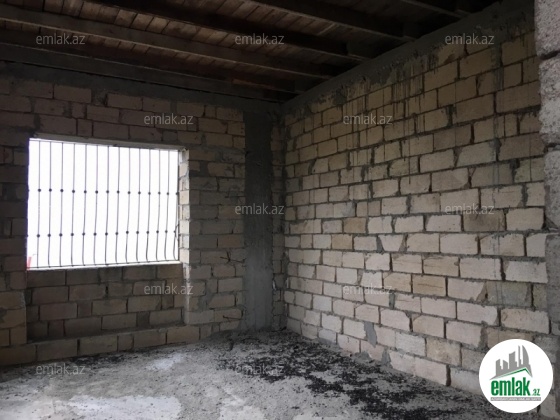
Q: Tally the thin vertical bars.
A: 14